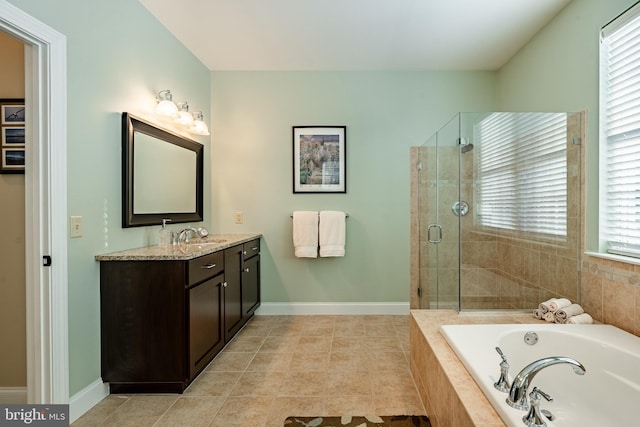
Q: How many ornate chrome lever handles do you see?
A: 2